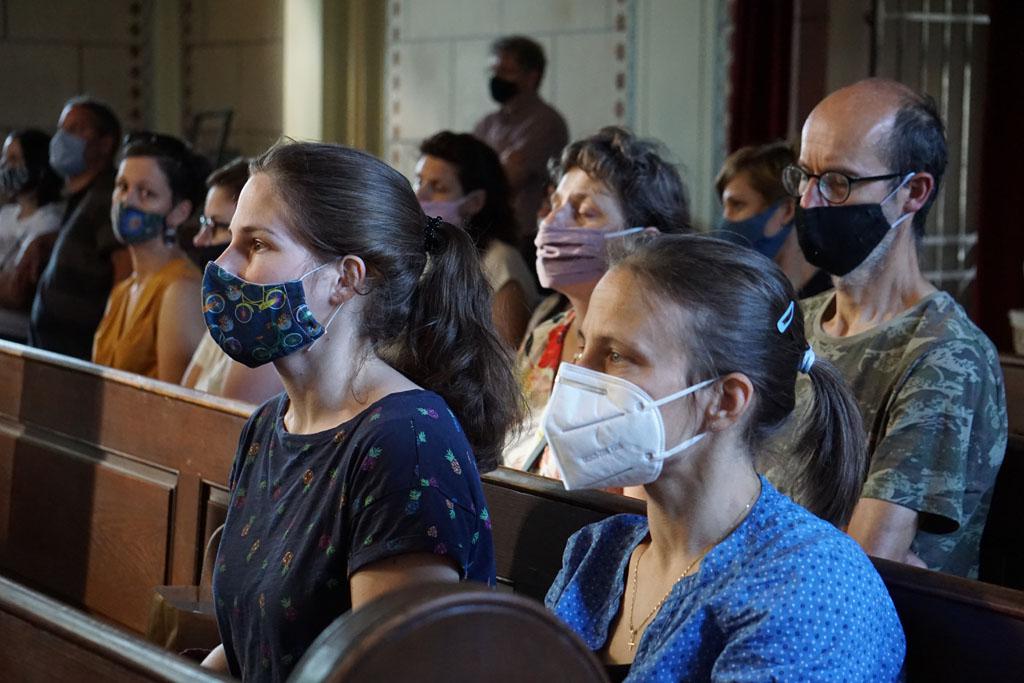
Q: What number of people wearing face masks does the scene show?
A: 11